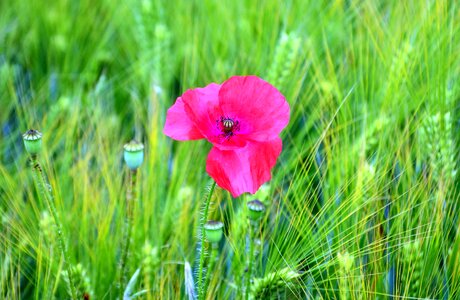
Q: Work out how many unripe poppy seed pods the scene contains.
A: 4